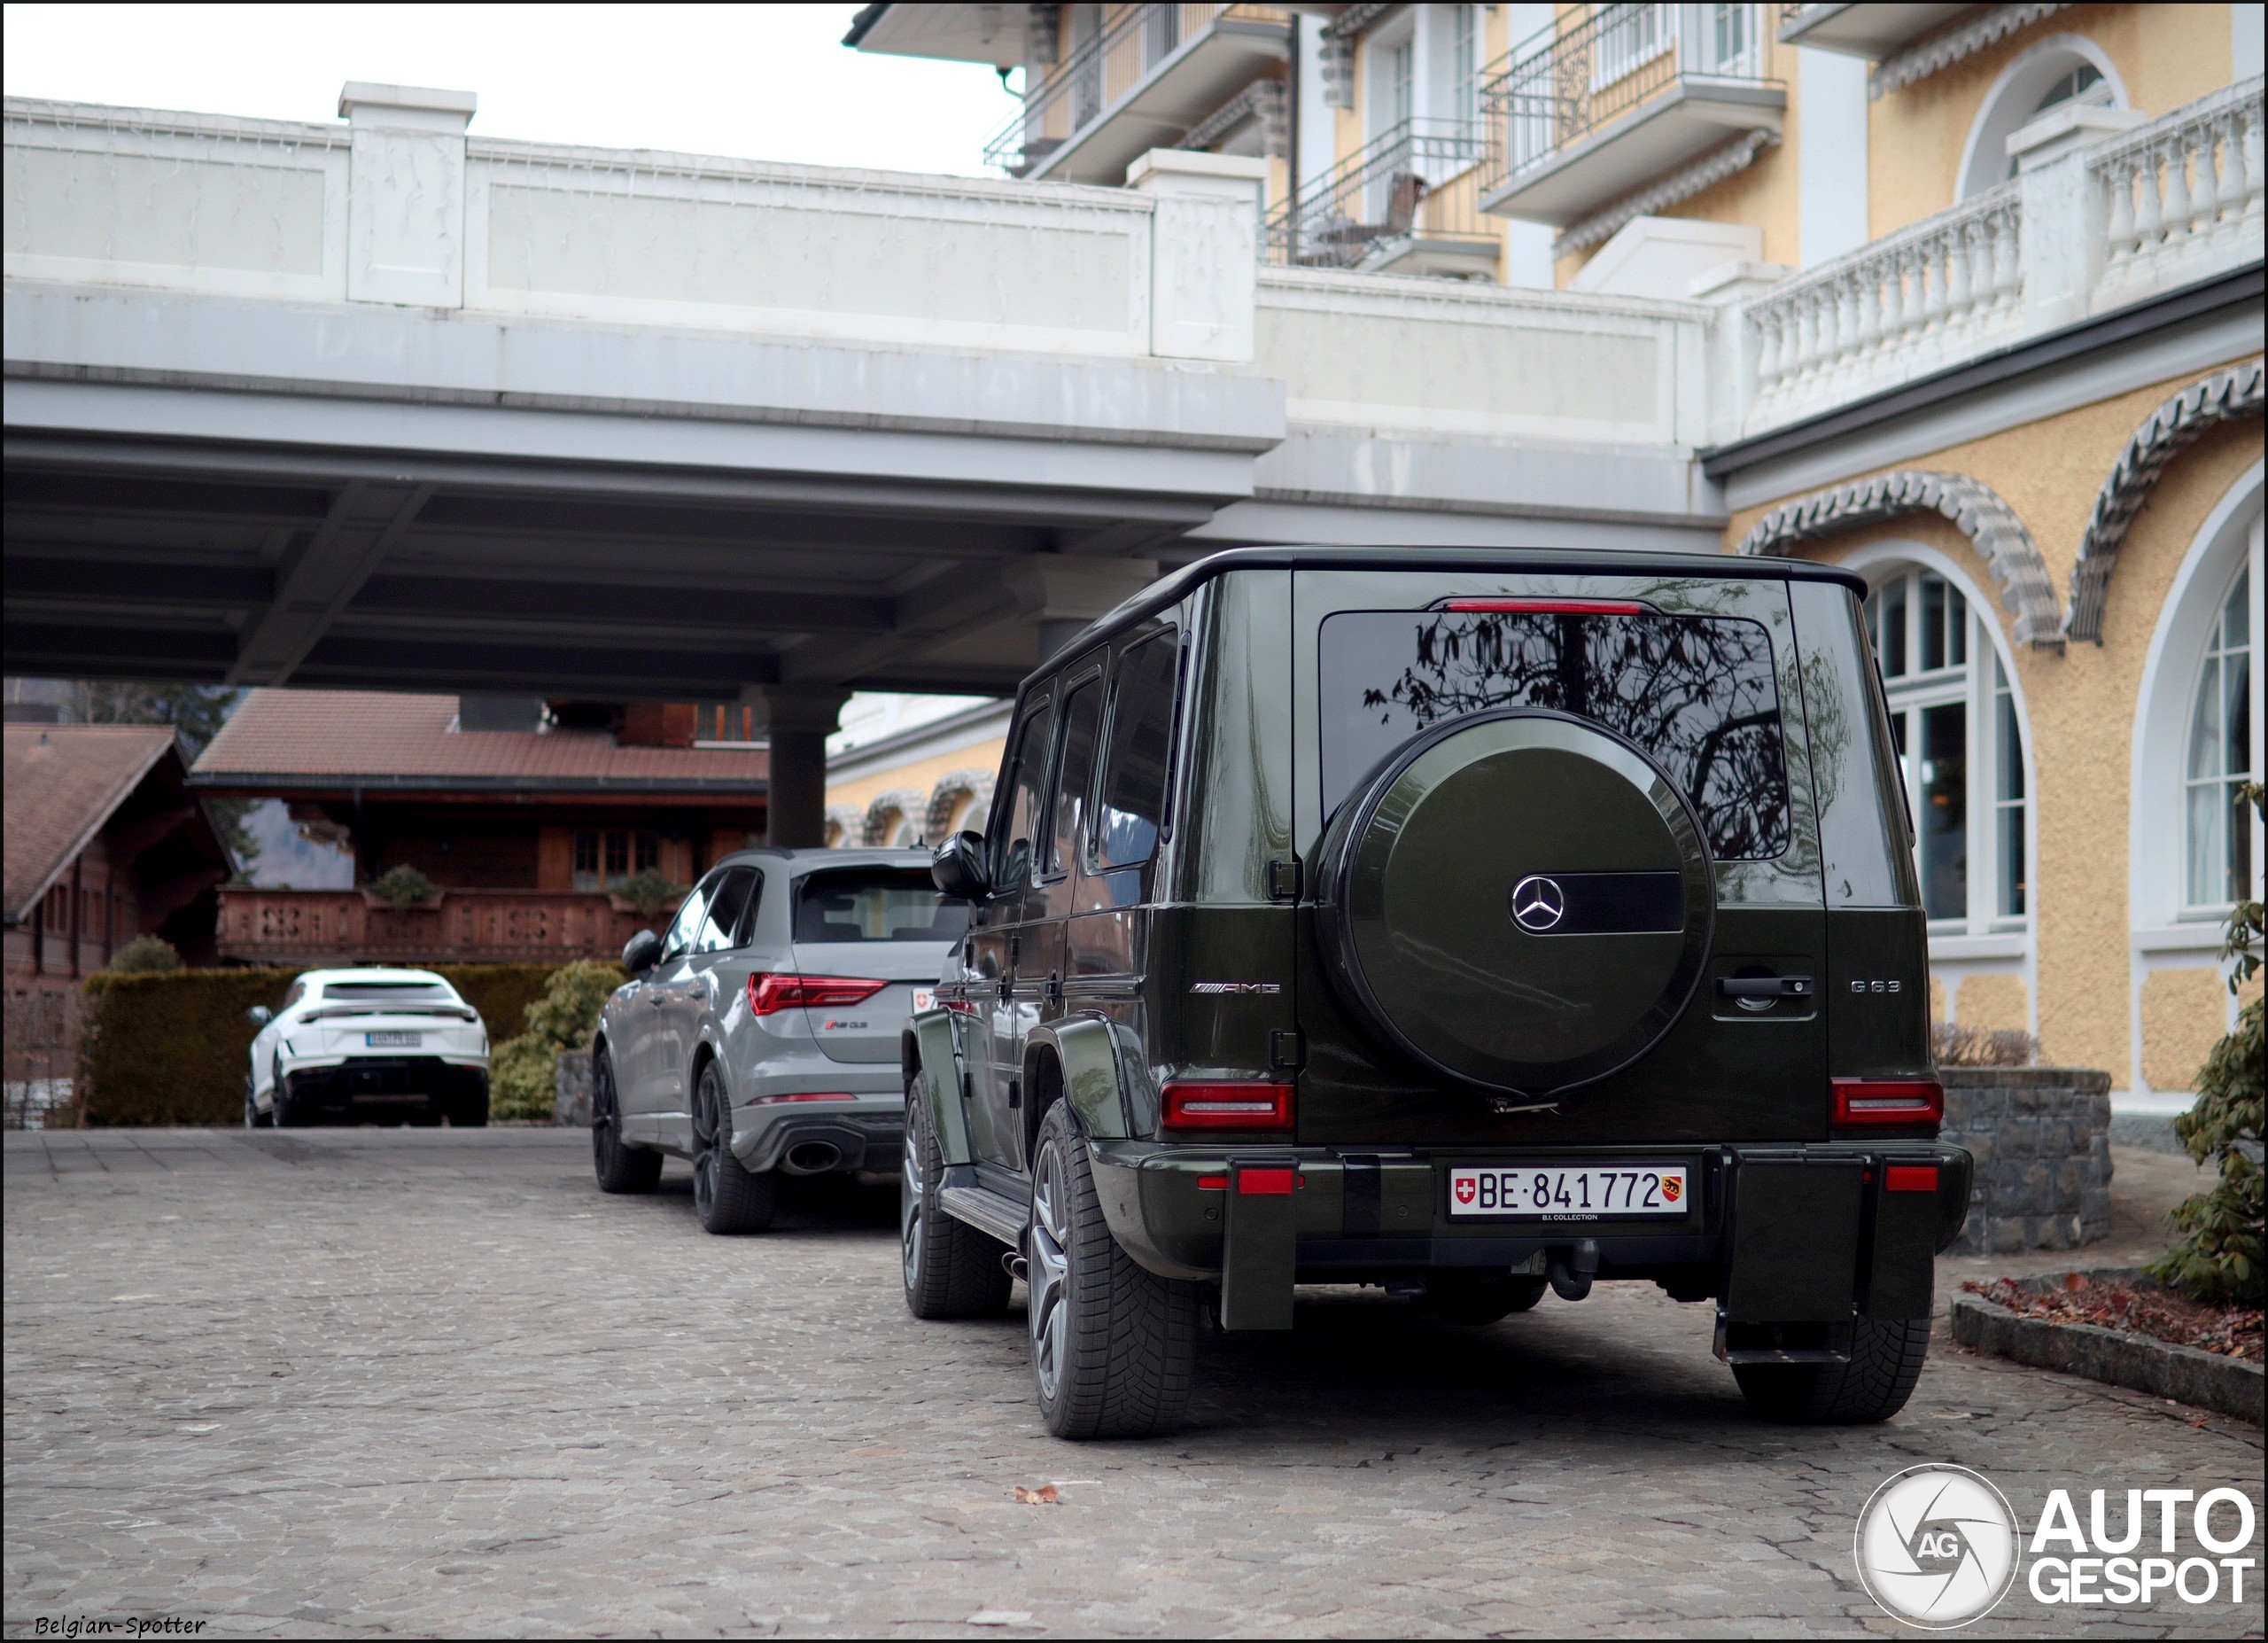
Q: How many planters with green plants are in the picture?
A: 2